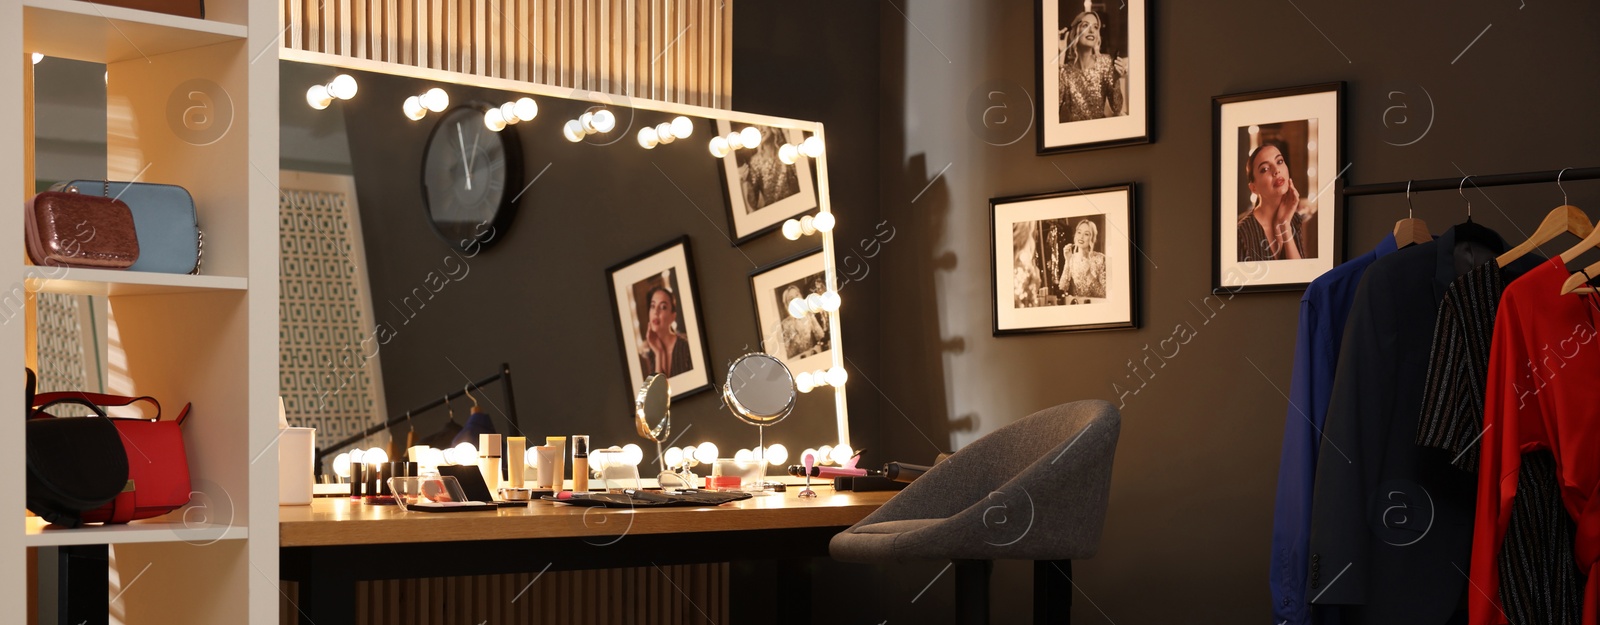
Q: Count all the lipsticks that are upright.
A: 5